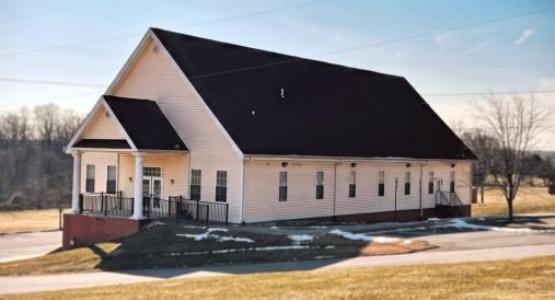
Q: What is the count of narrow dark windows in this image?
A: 11